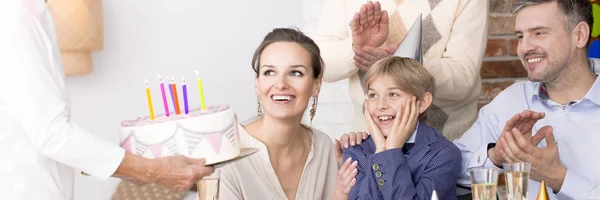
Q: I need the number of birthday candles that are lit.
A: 6